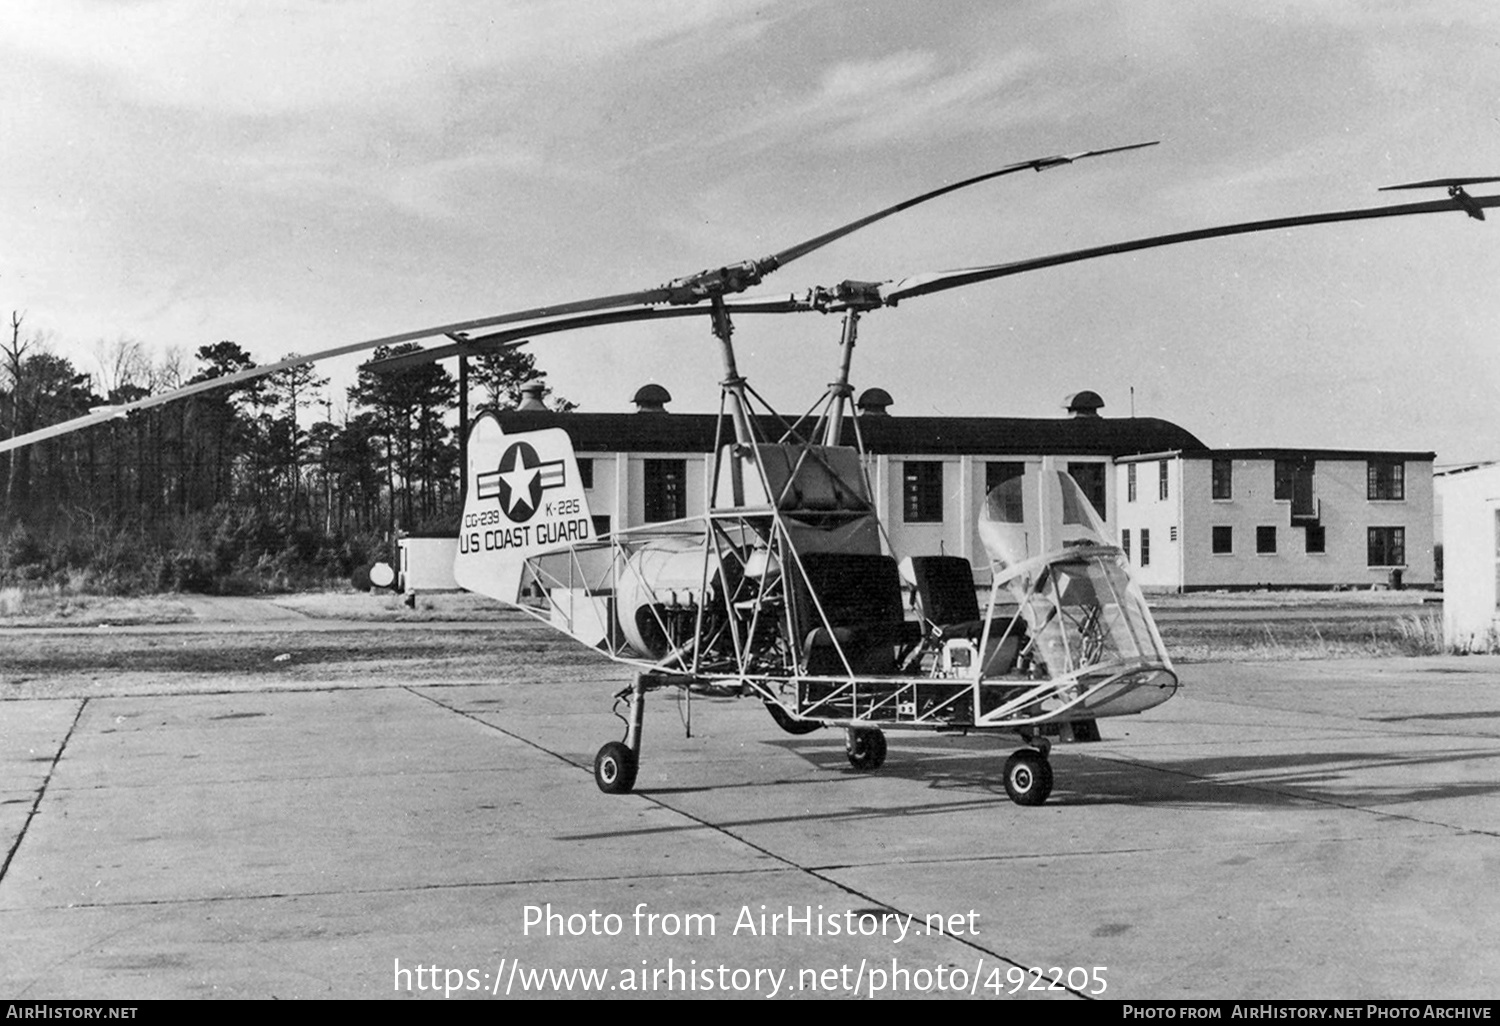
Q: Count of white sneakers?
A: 0